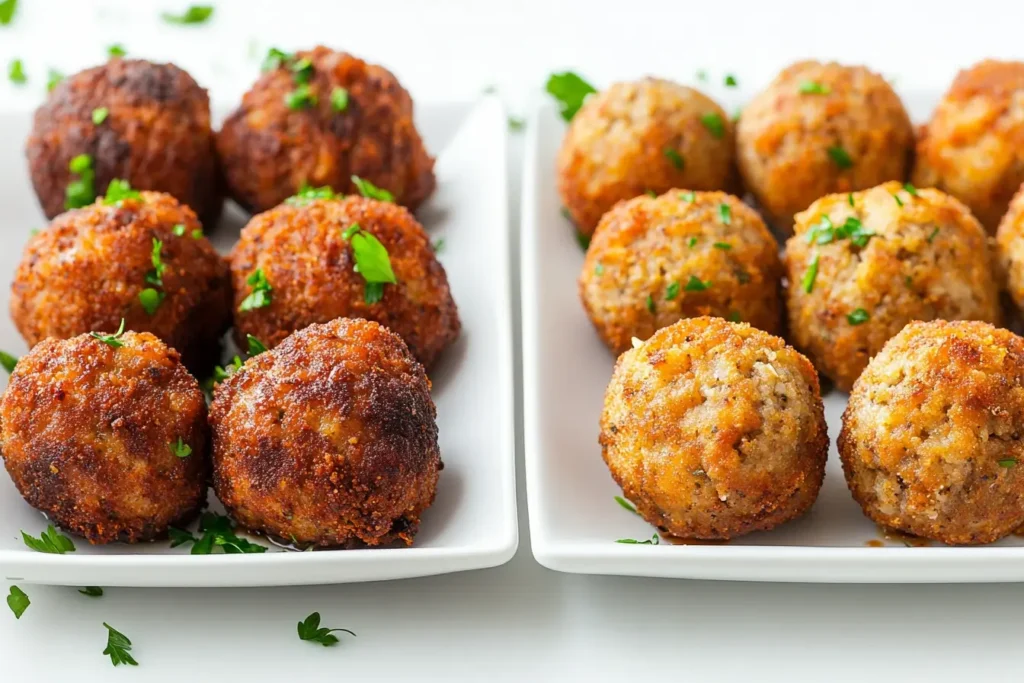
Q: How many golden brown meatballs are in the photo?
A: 8